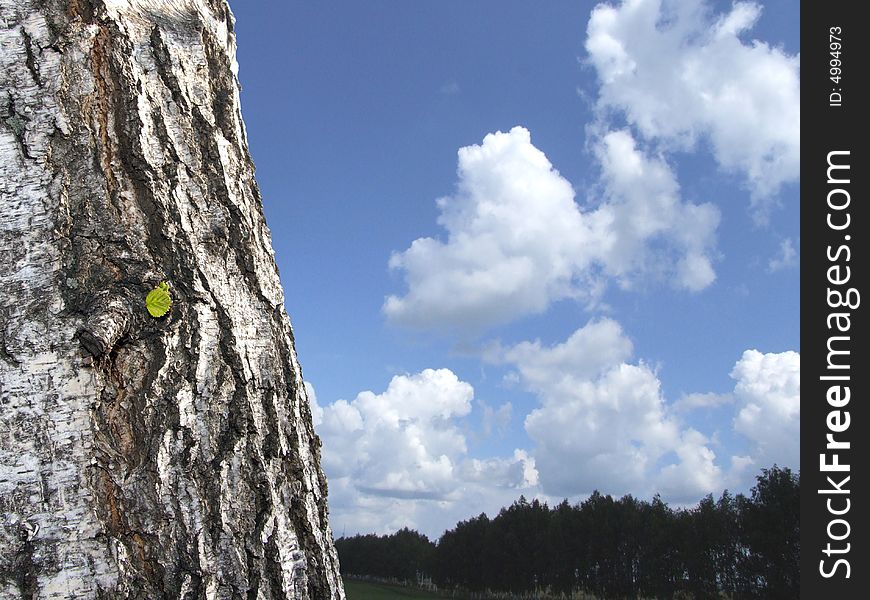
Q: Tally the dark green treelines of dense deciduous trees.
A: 1